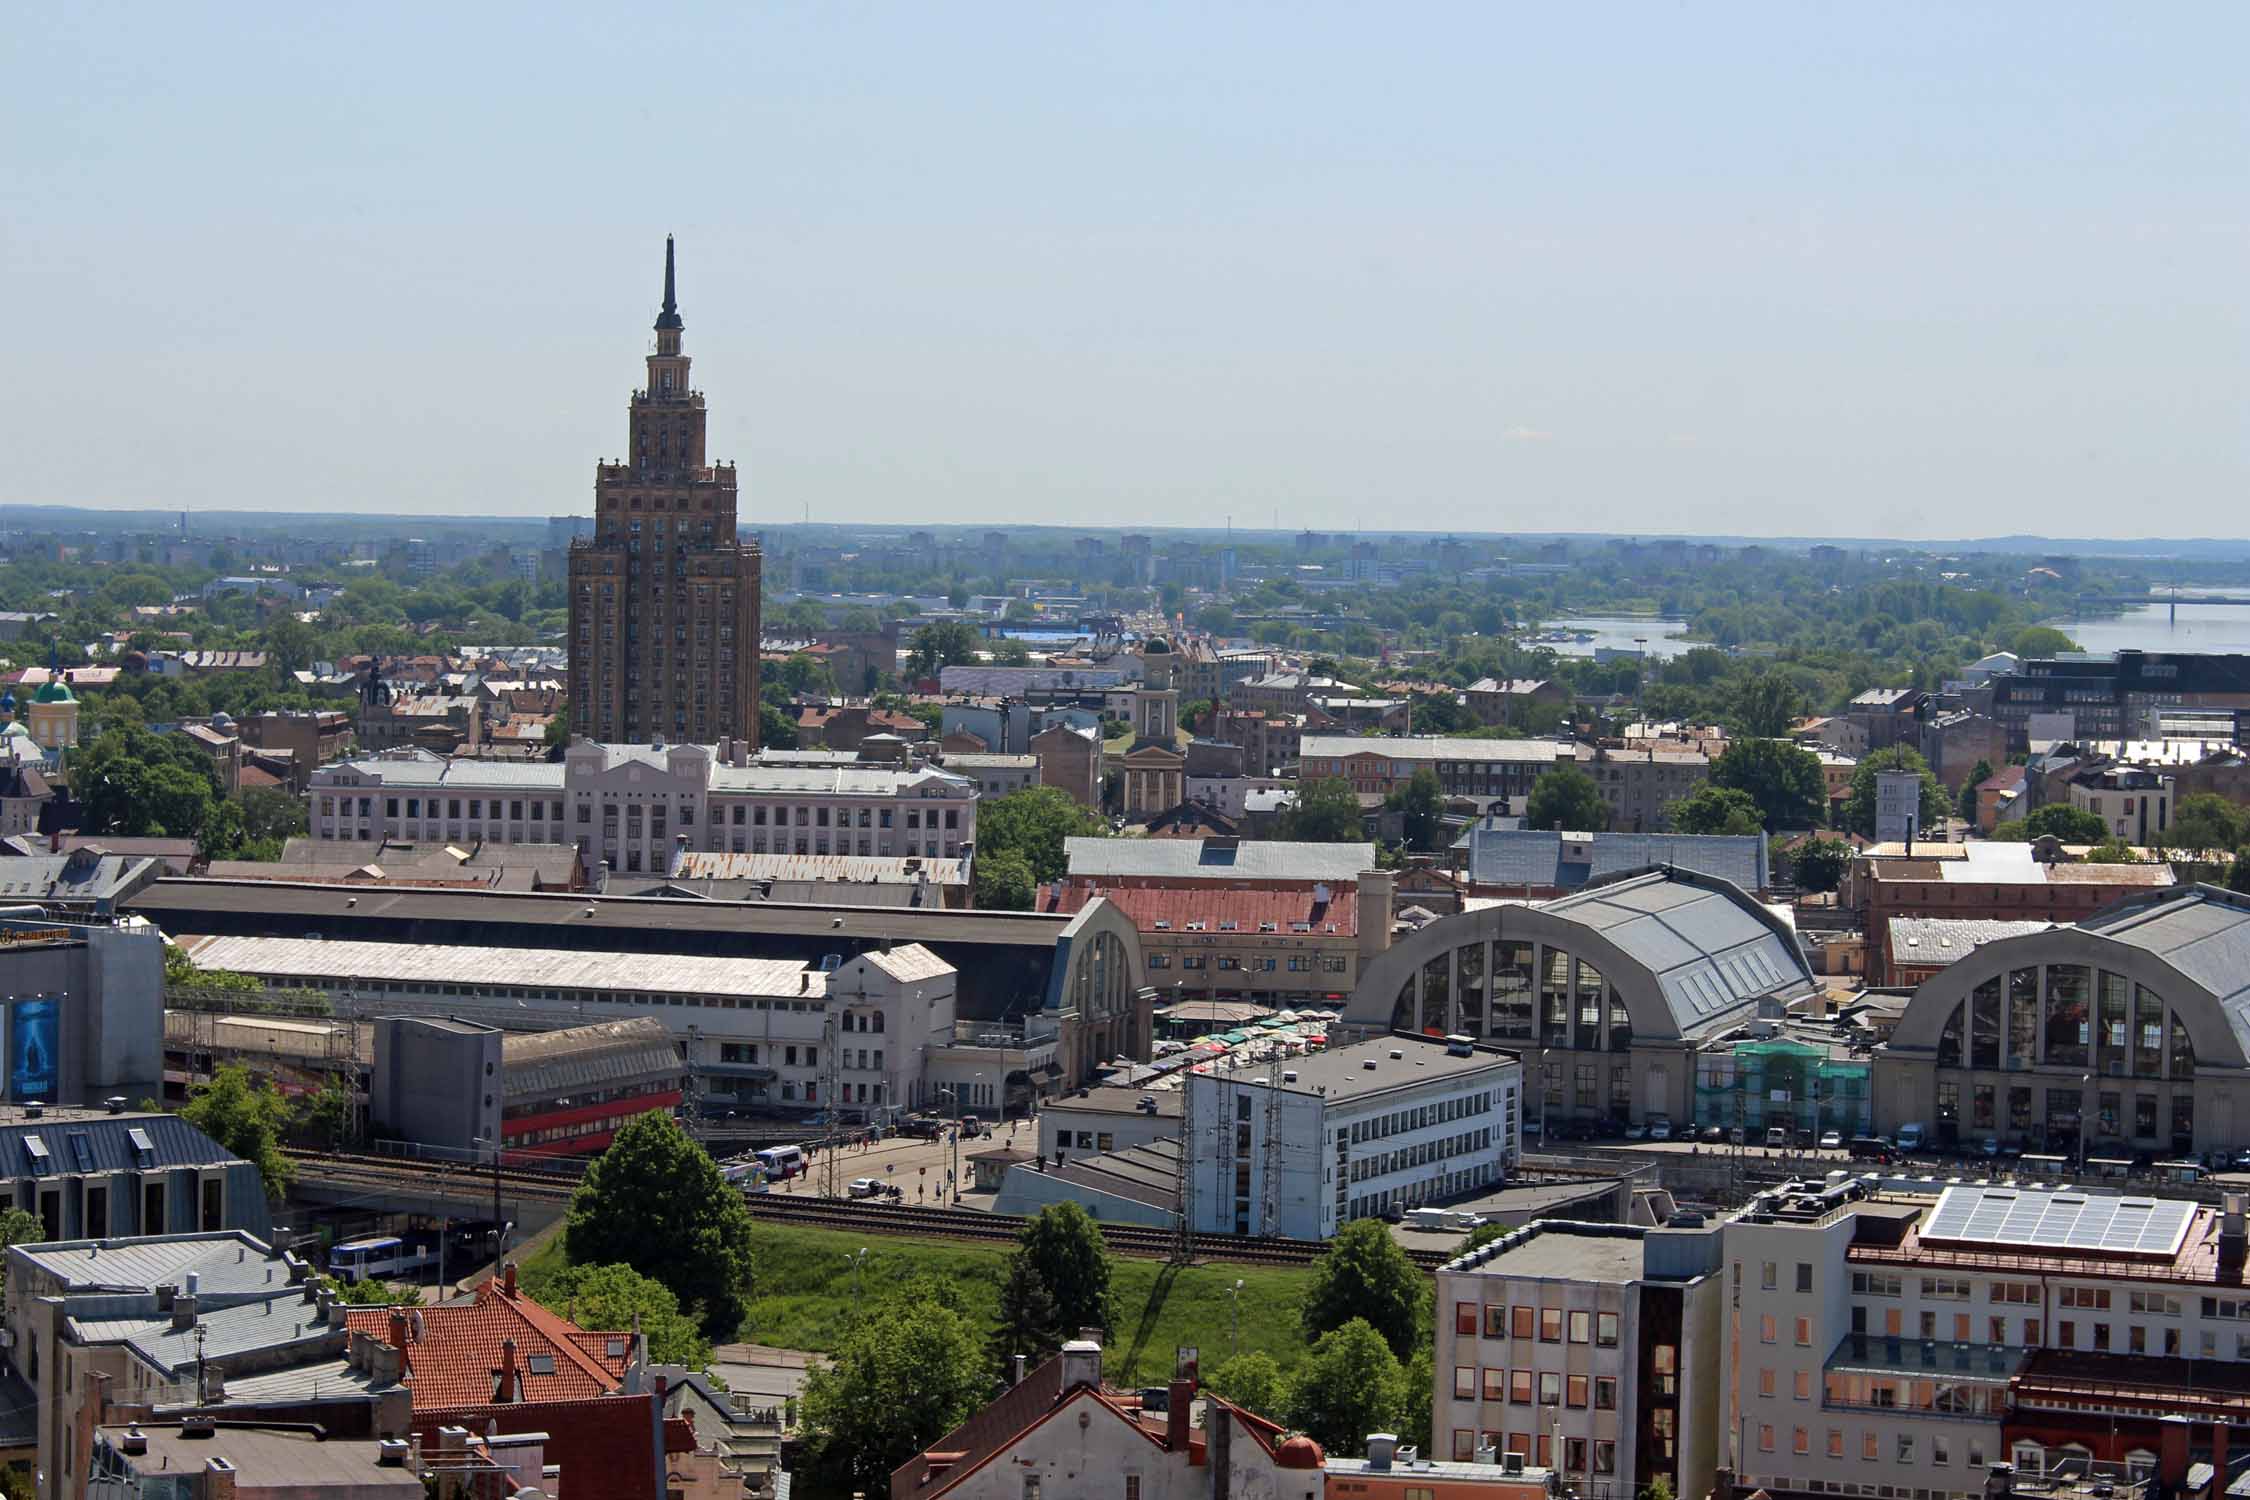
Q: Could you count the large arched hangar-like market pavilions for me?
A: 3